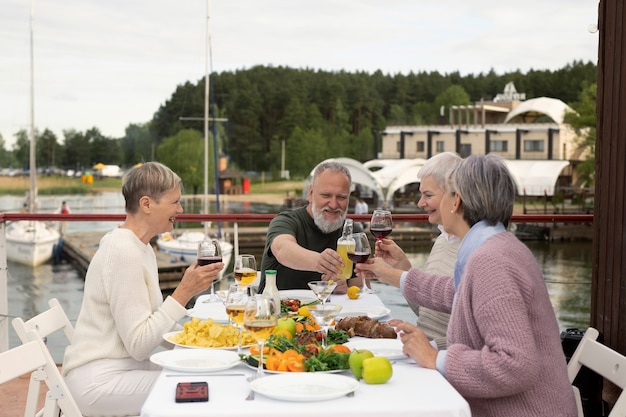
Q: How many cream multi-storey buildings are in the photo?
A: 1